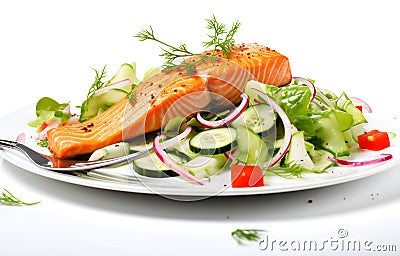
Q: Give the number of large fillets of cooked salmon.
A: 2